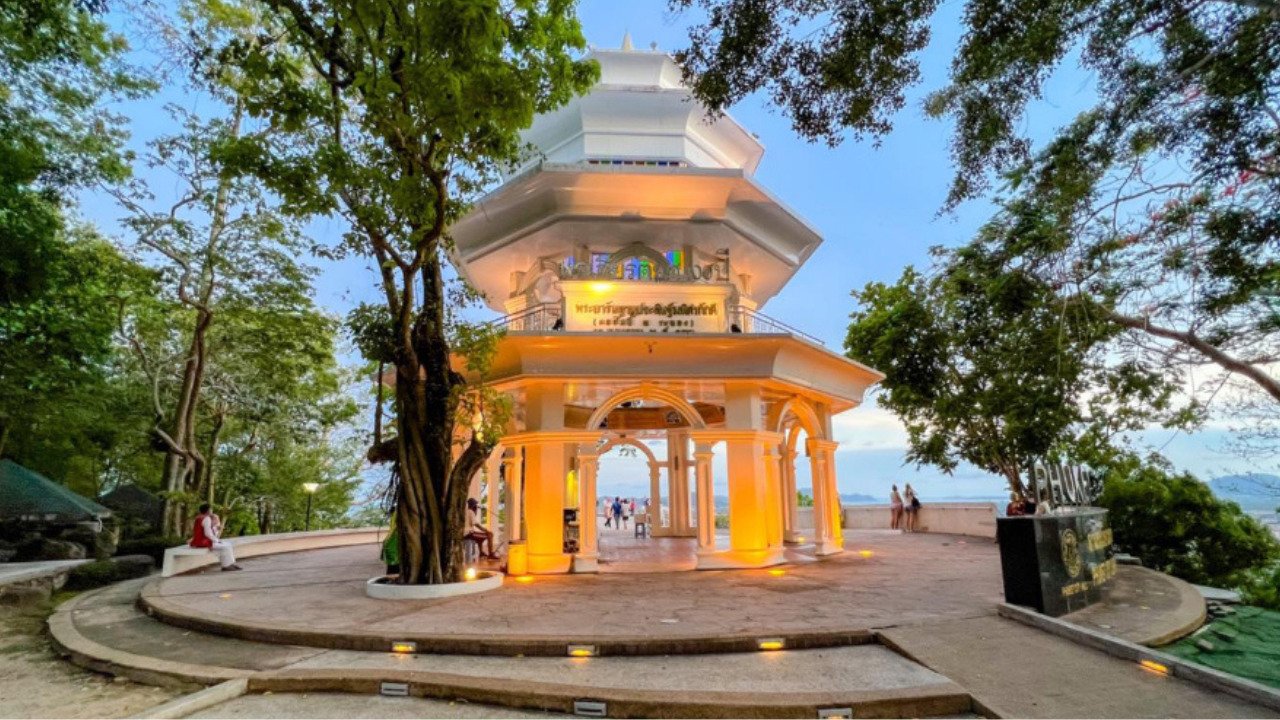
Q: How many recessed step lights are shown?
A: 7